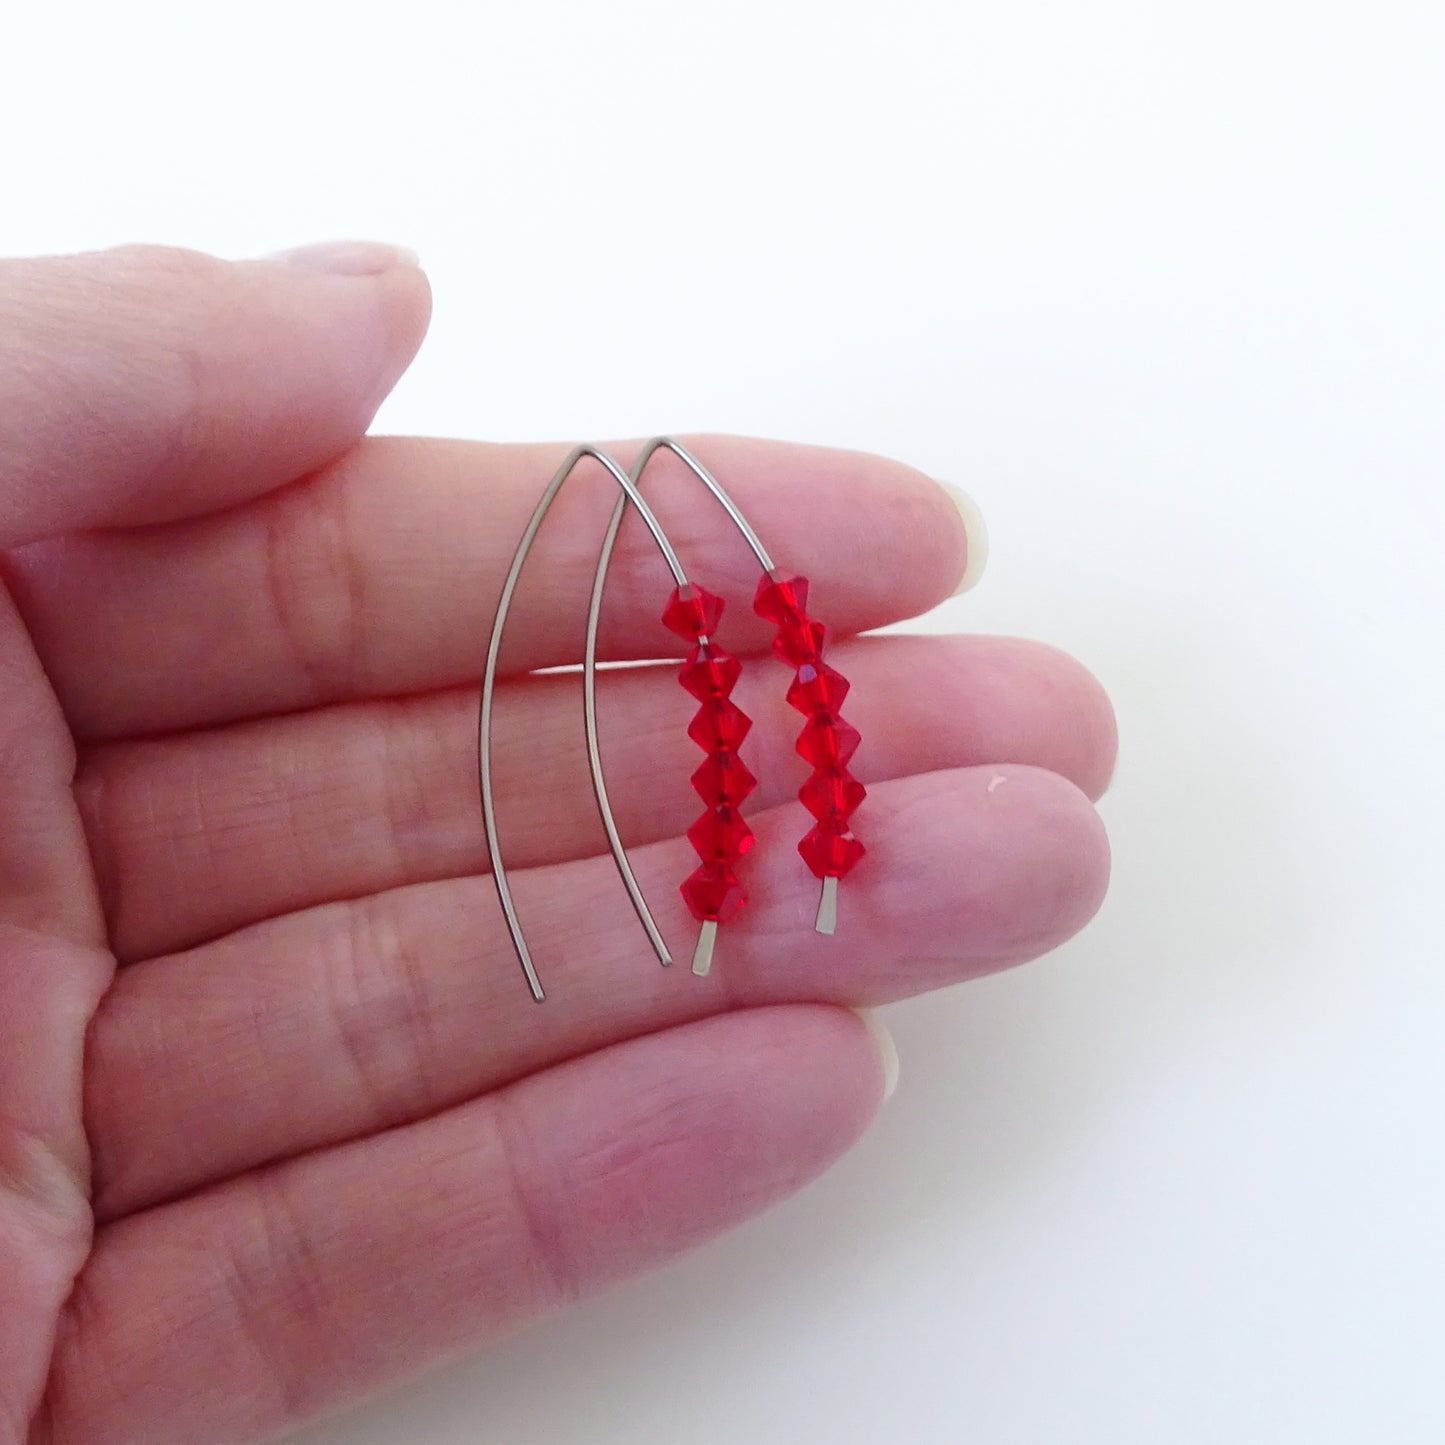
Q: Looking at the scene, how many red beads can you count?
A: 12